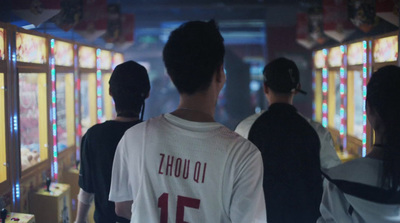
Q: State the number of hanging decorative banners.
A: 10